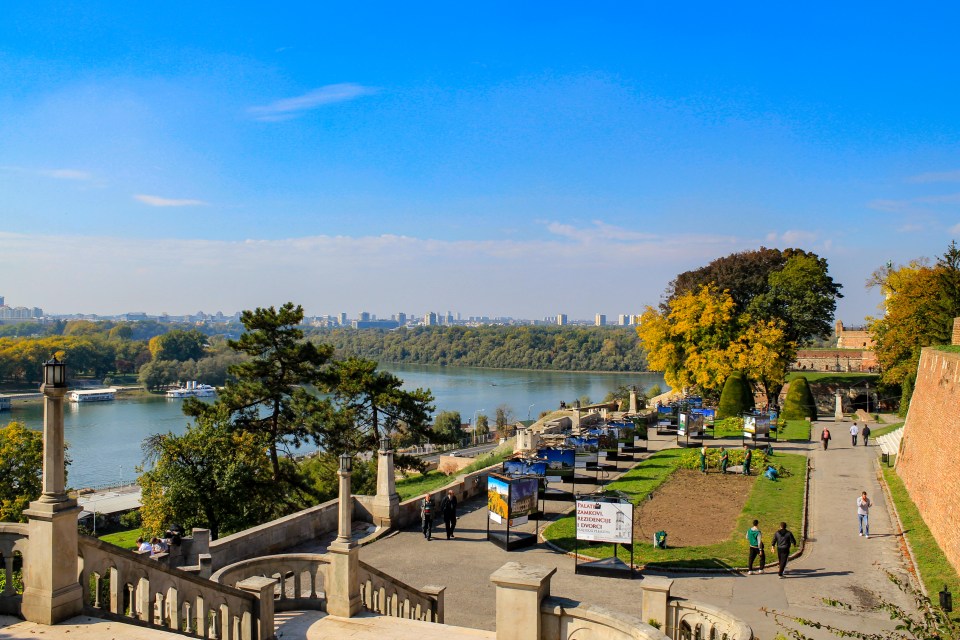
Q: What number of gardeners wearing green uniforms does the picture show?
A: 3